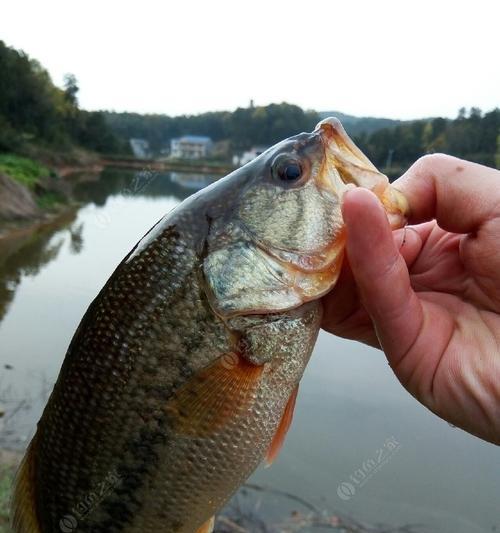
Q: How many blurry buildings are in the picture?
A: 3